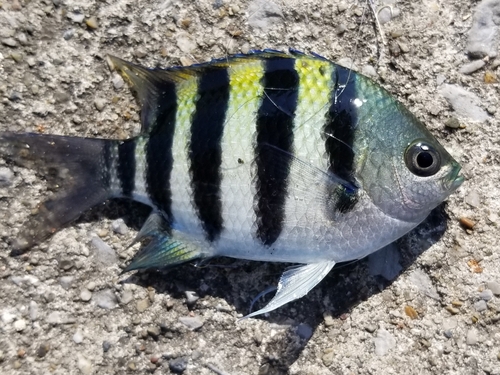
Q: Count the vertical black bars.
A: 5